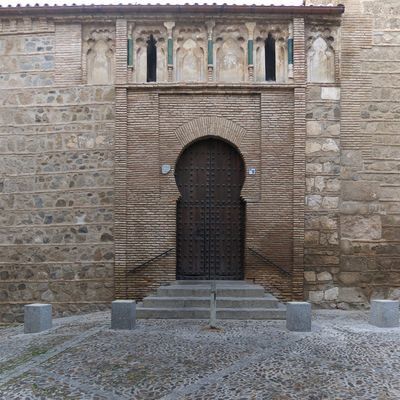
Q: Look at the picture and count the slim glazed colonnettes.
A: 5